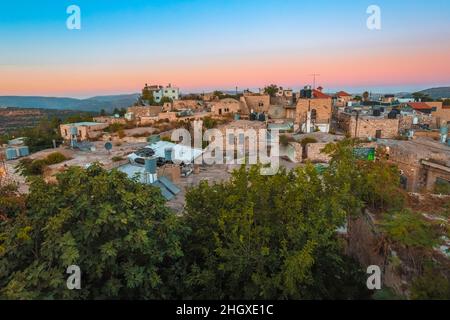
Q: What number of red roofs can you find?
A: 3